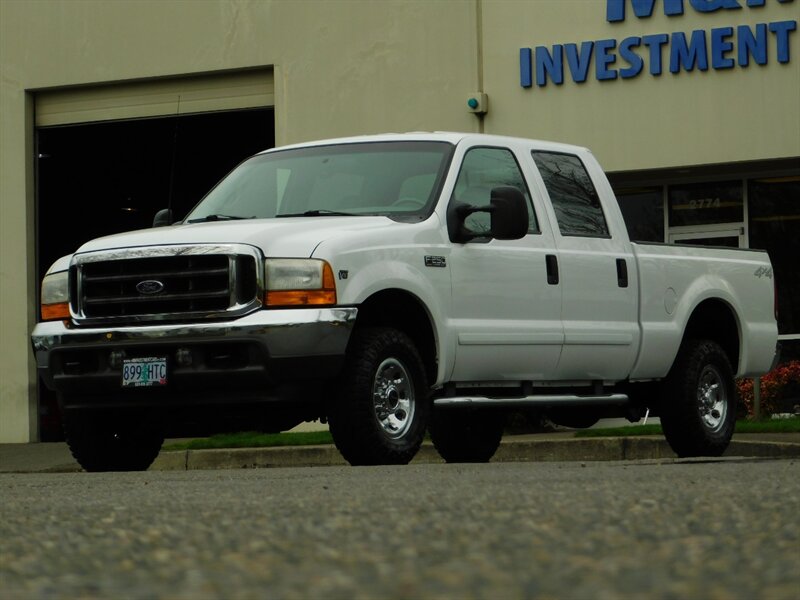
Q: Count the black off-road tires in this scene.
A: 4